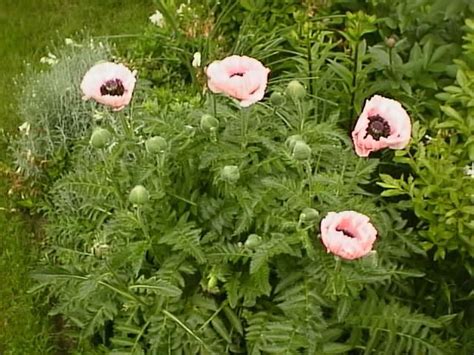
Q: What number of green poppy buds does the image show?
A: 11